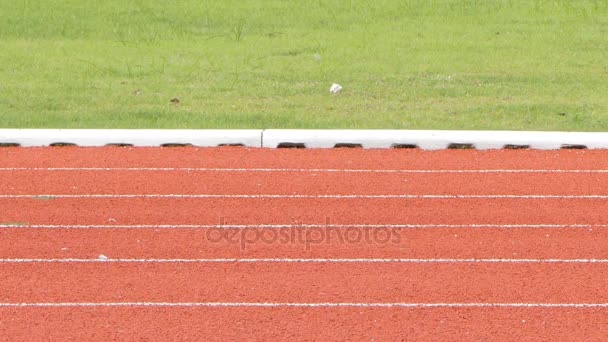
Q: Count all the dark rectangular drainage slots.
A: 11